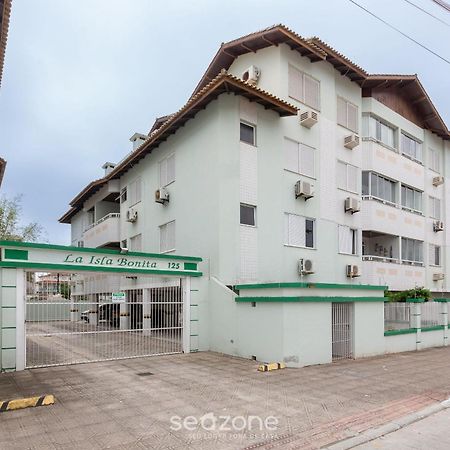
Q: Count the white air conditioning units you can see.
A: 12